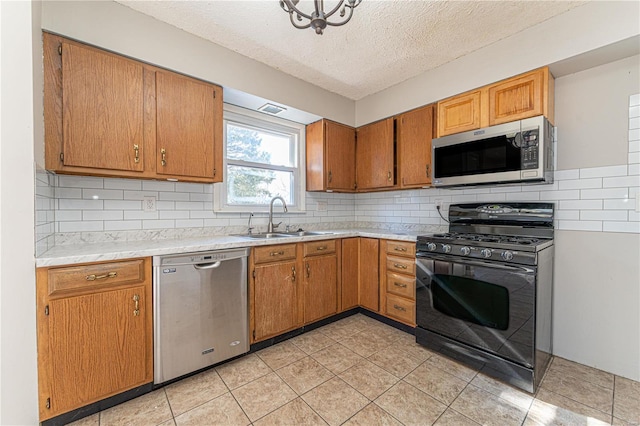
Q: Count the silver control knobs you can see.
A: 5